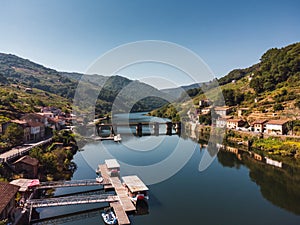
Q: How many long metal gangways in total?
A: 2